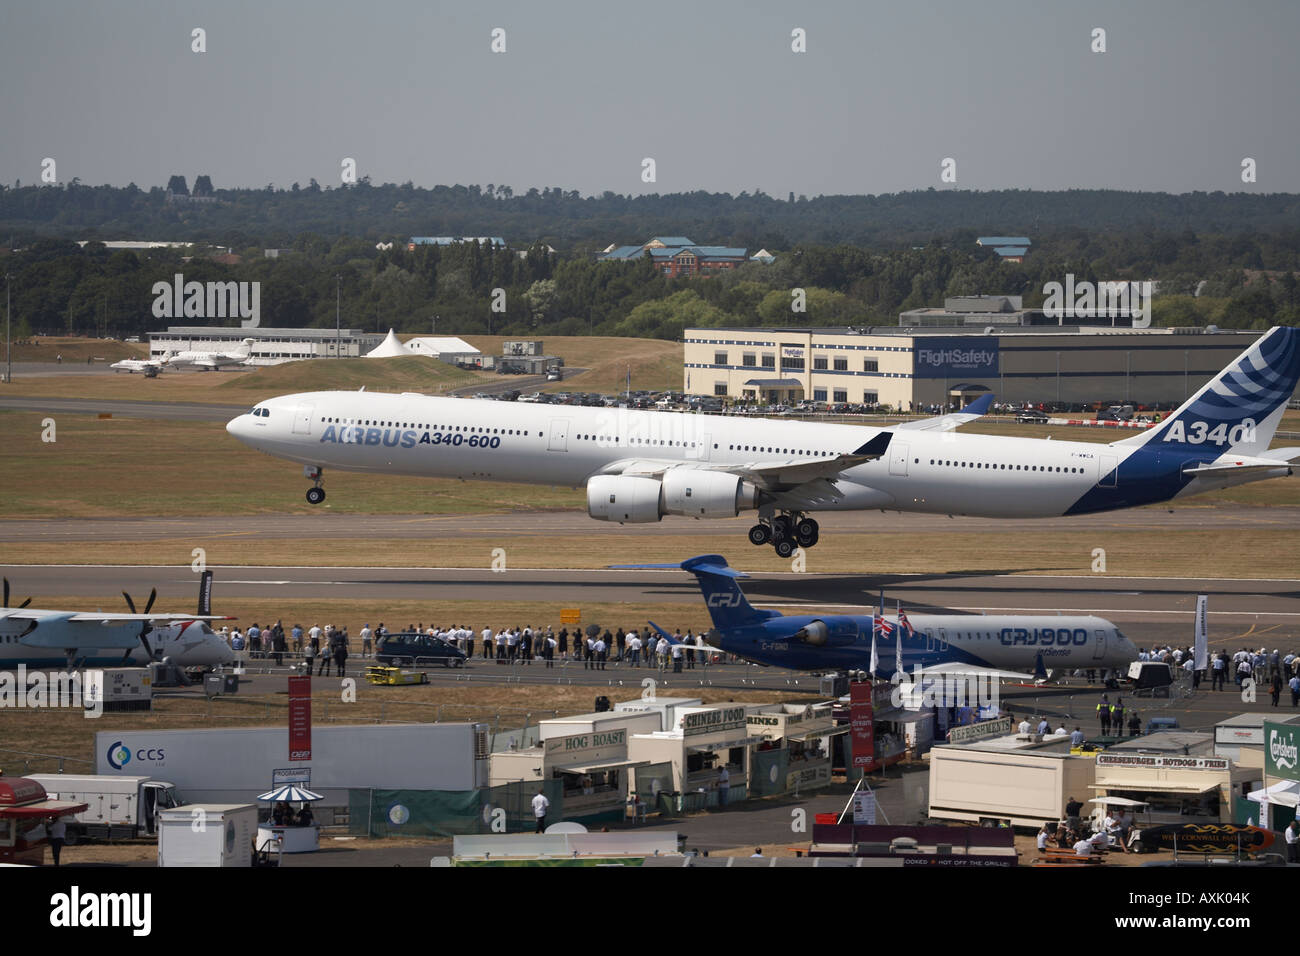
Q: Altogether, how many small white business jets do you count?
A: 2